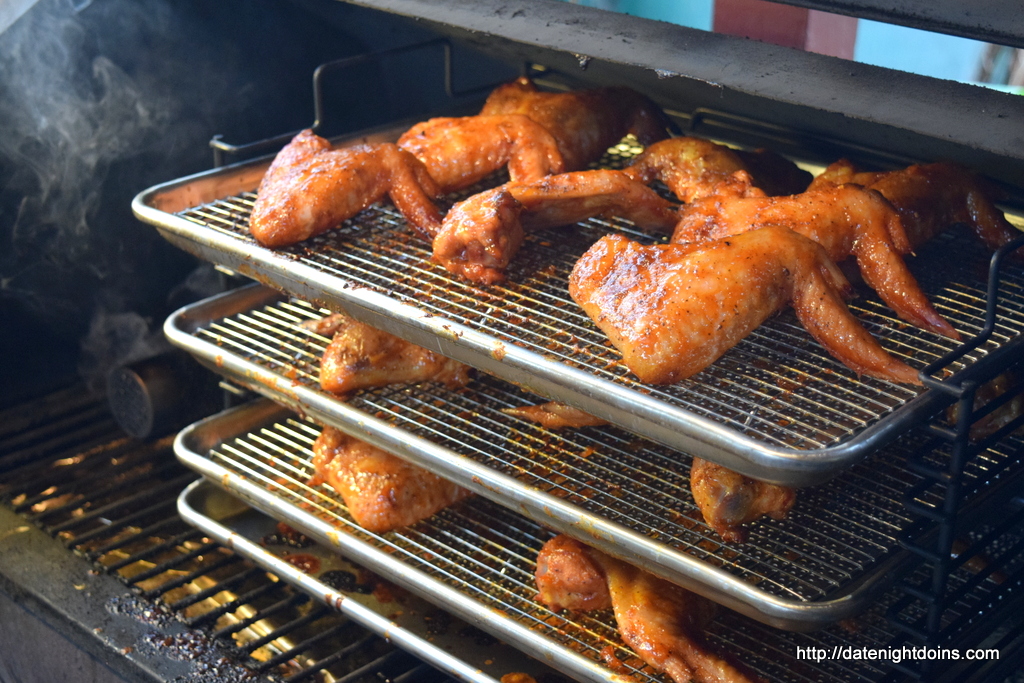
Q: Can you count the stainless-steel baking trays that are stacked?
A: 4